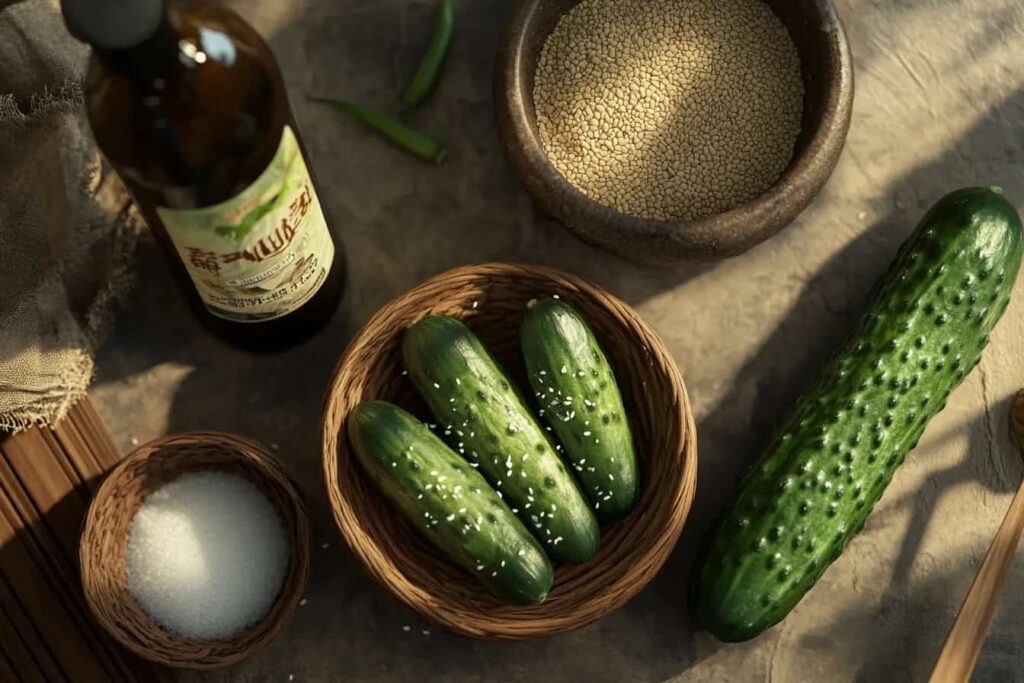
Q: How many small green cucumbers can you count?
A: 3